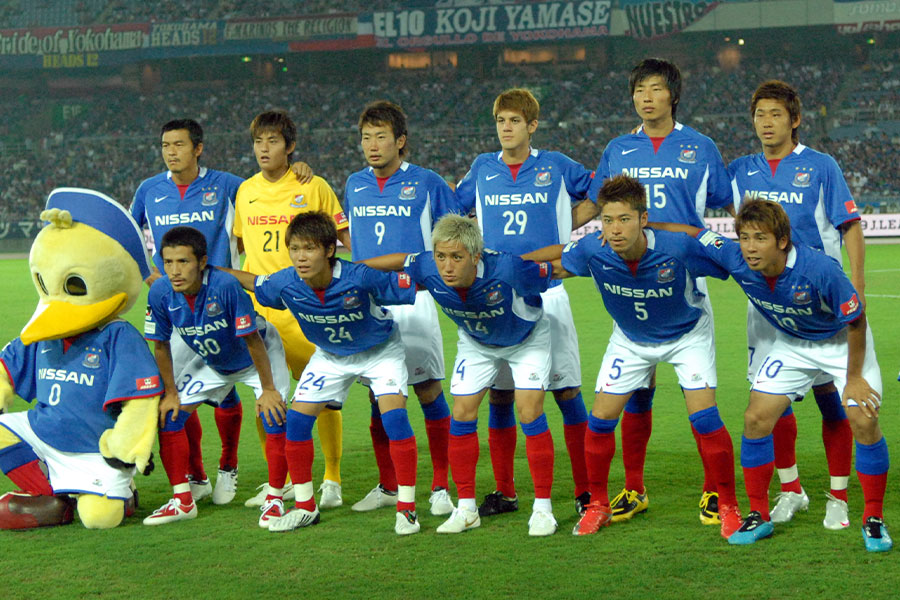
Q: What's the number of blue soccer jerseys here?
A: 11